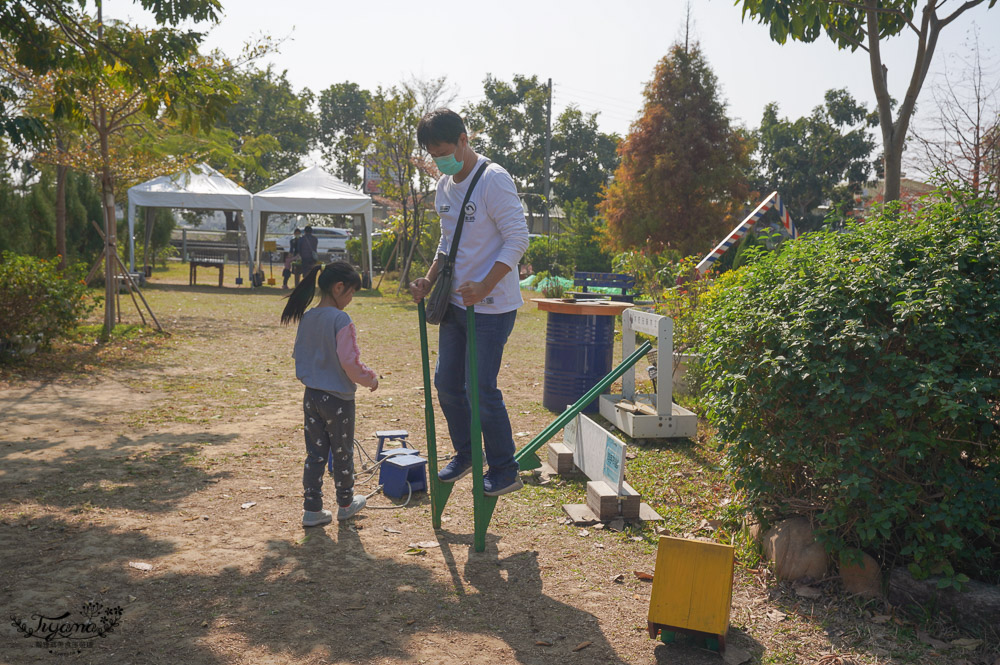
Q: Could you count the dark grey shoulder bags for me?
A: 1